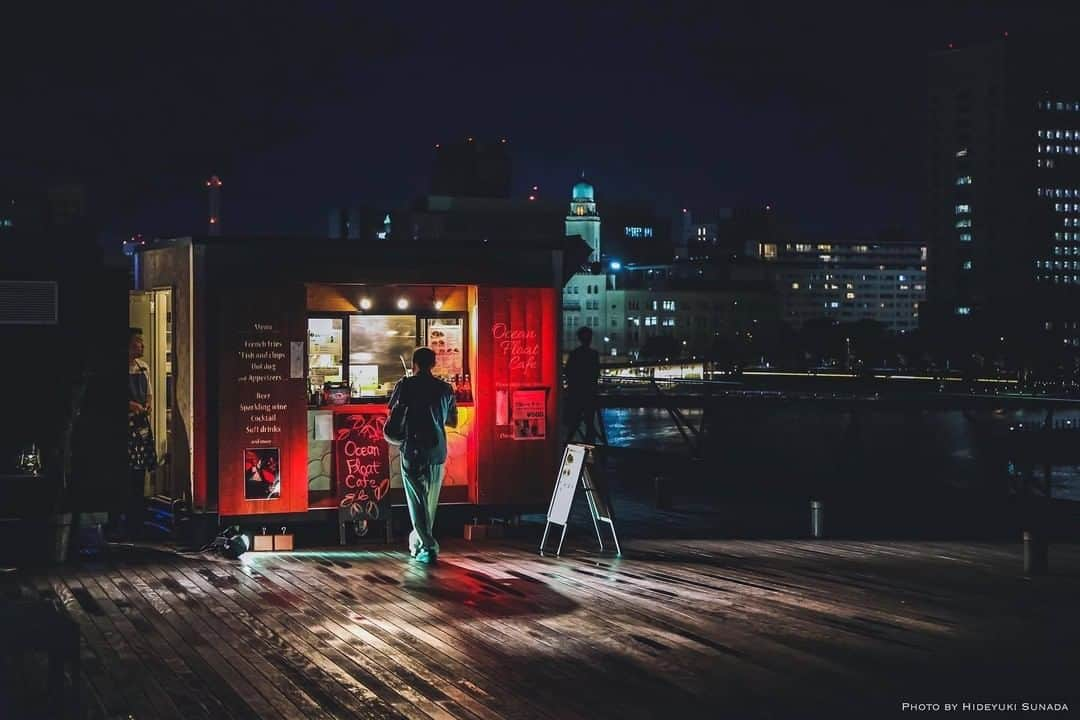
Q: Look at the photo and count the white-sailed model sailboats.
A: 0